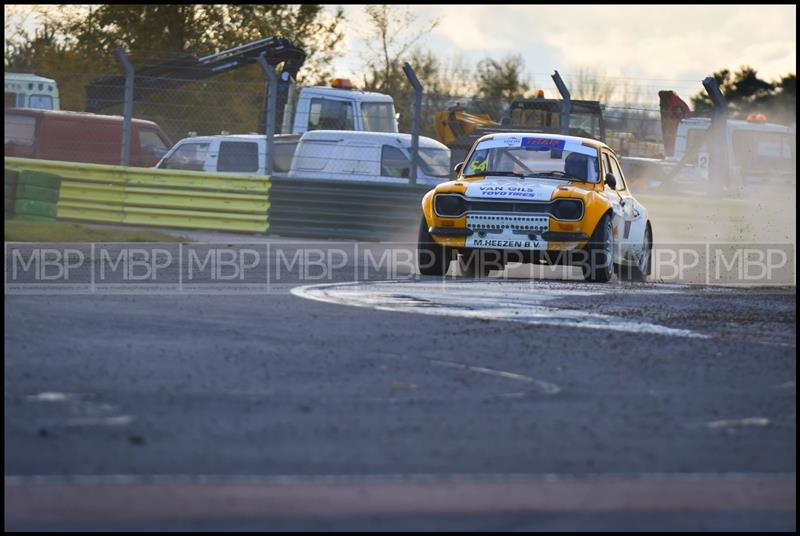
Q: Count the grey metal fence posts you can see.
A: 5